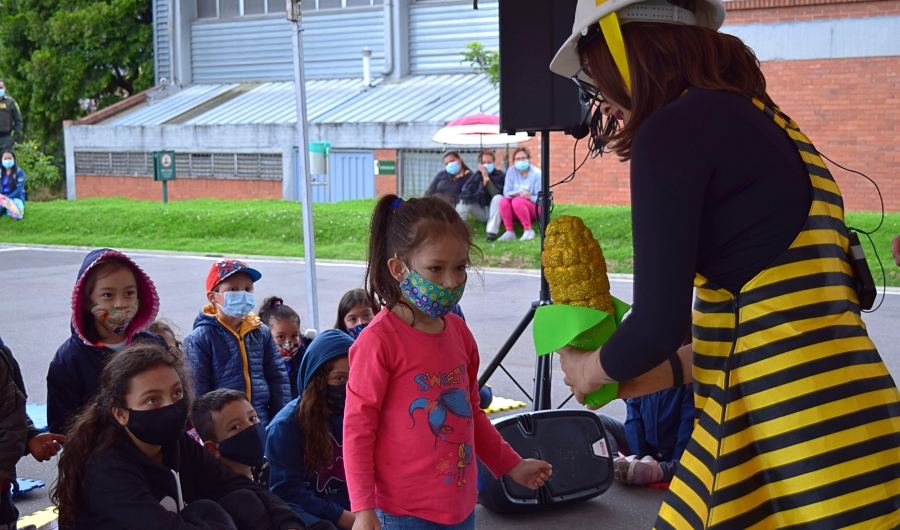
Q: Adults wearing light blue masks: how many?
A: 5